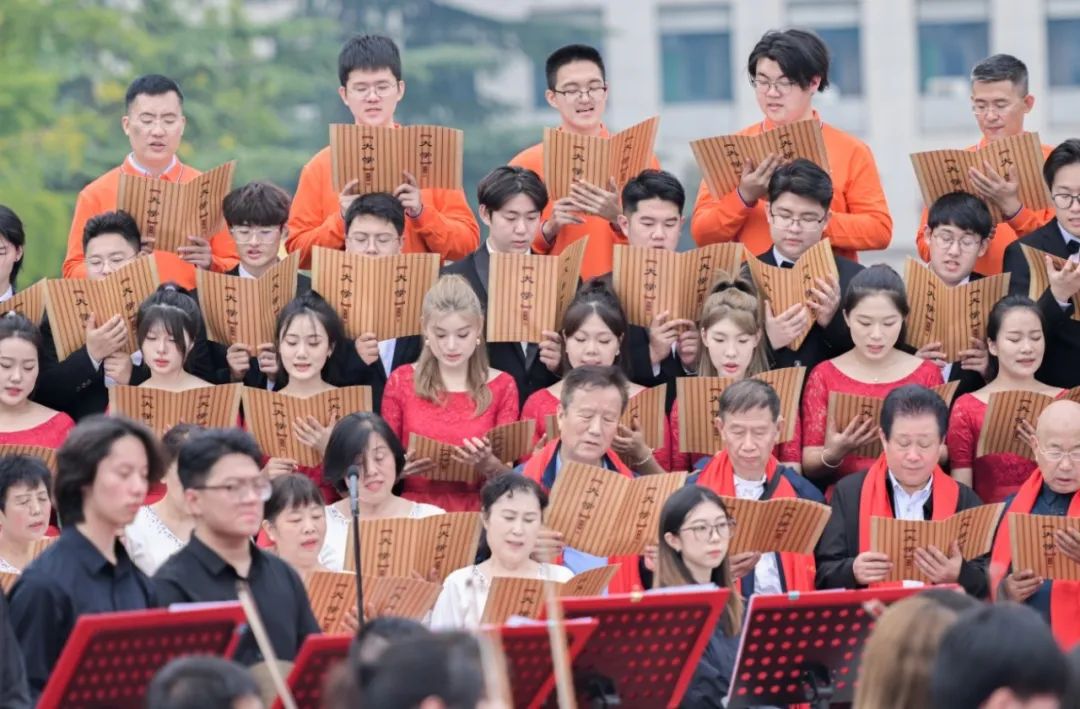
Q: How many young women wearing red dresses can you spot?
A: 8